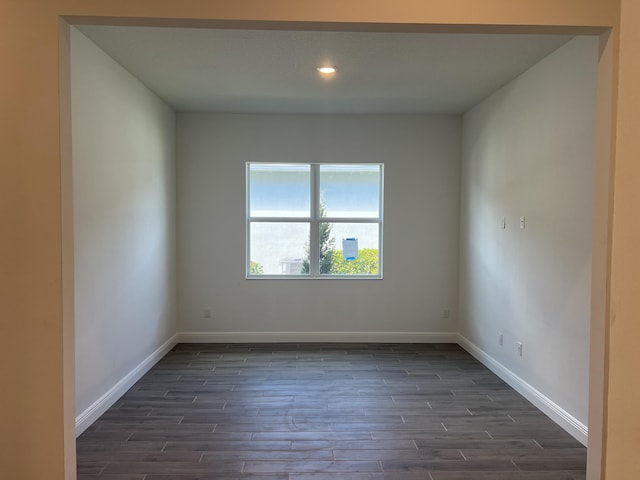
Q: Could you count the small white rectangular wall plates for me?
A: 6